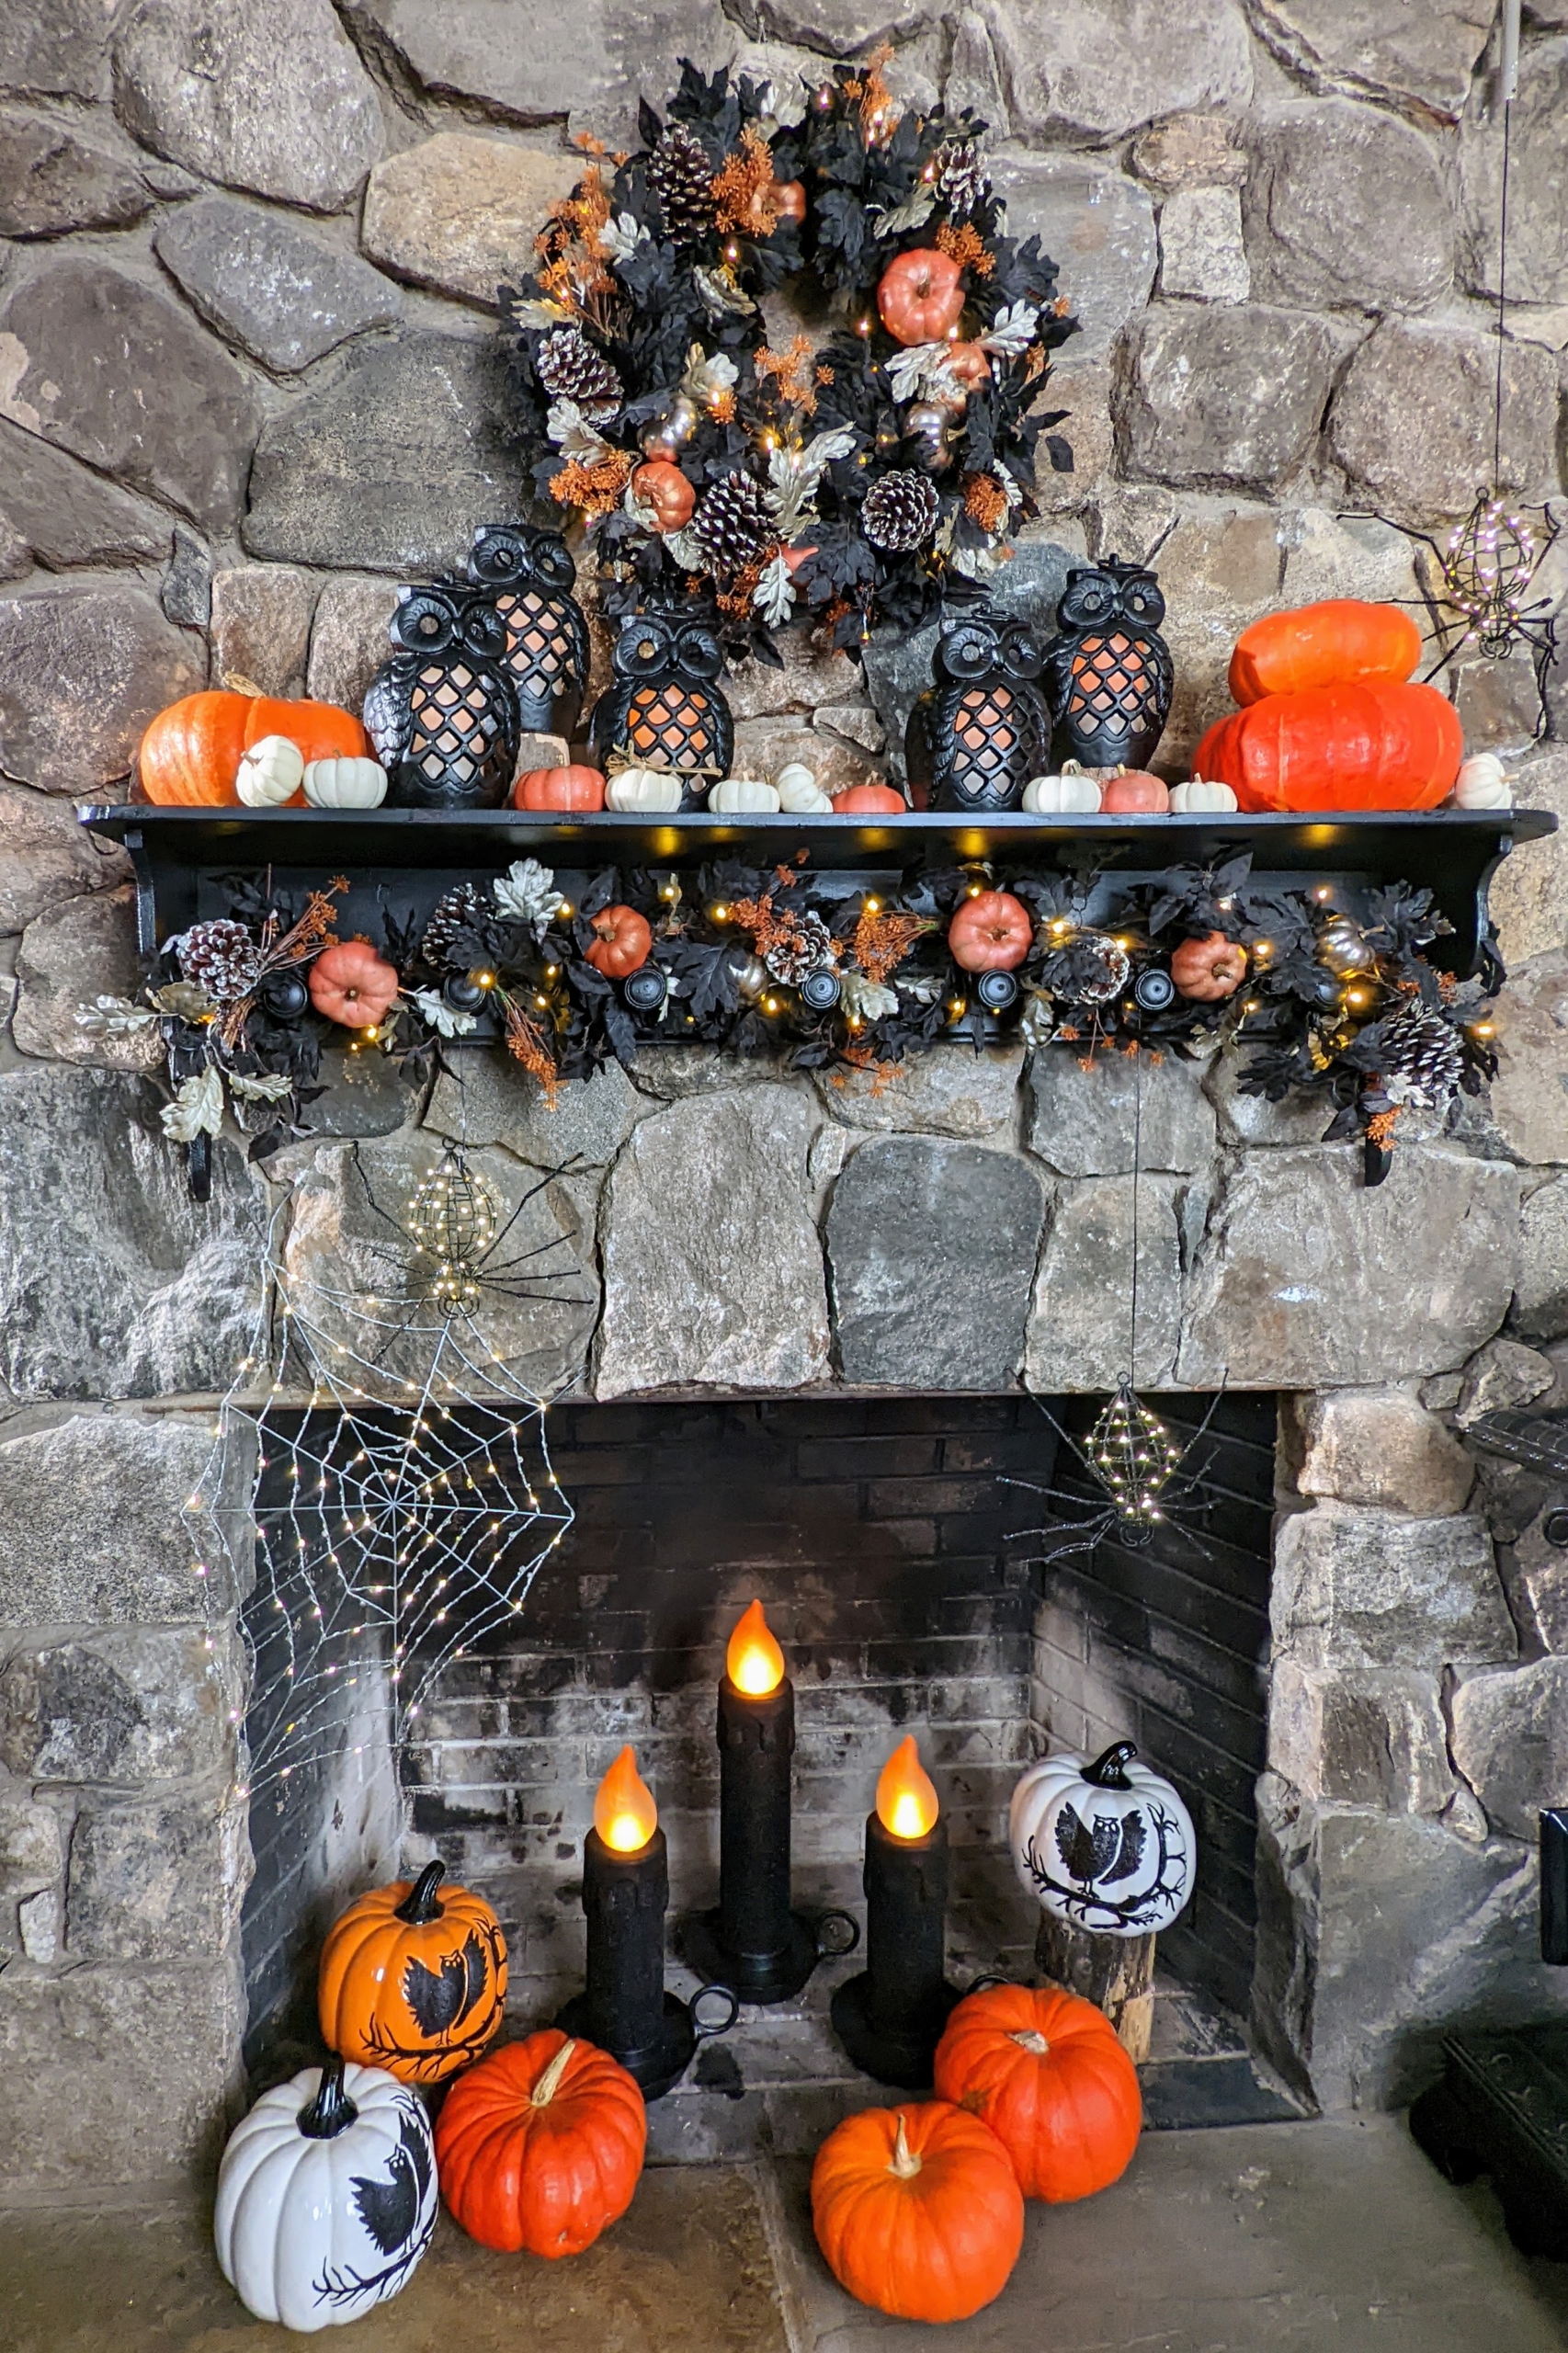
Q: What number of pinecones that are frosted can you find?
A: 10